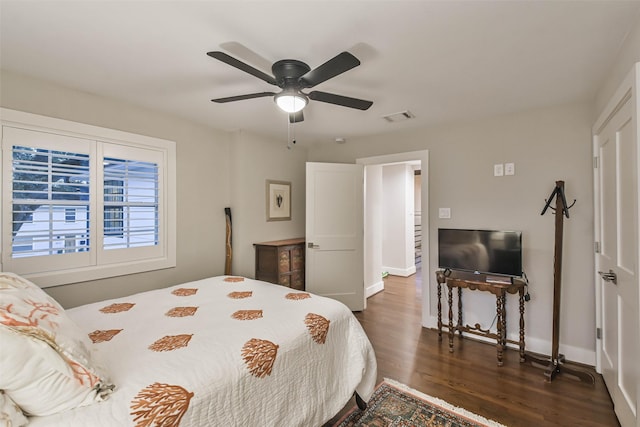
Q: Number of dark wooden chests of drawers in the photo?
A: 1